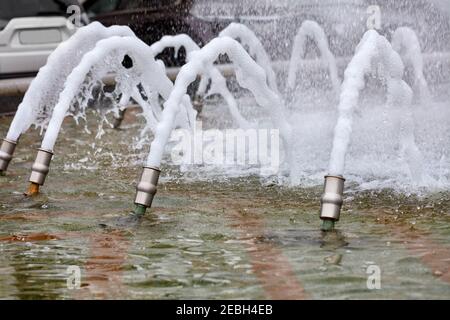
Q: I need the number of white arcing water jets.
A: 8